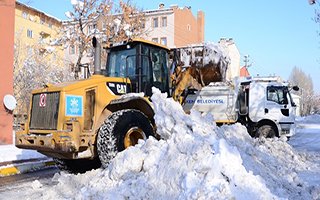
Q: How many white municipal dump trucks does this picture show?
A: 1